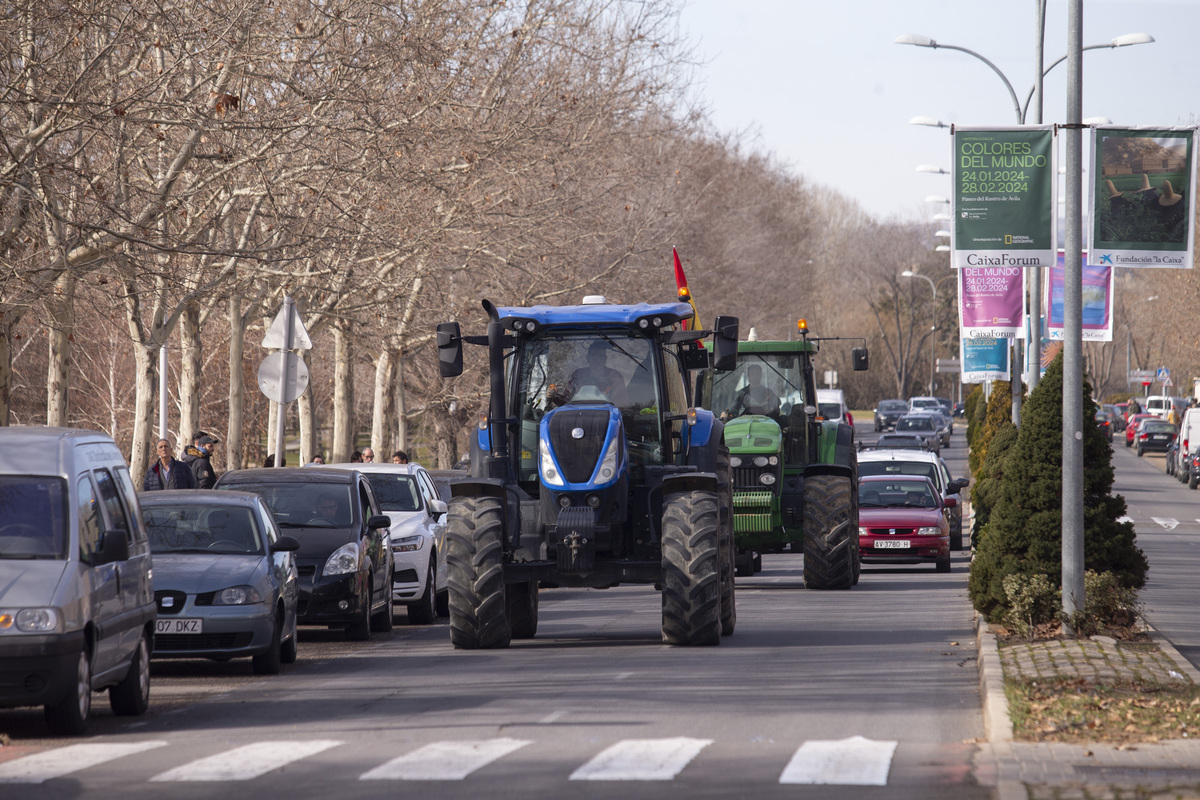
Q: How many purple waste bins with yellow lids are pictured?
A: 0